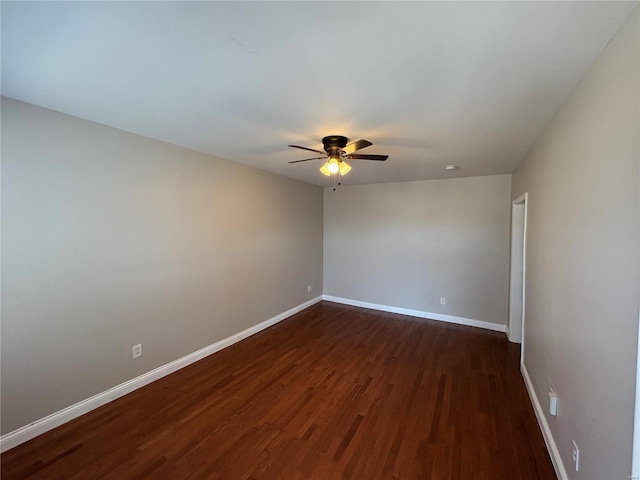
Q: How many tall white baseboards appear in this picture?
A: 3